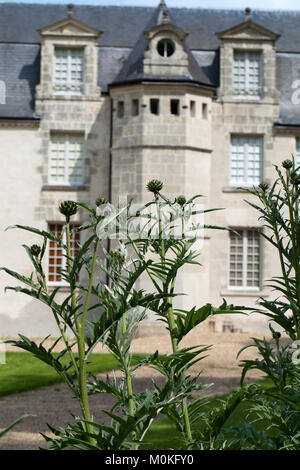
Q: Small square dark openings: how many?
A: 6